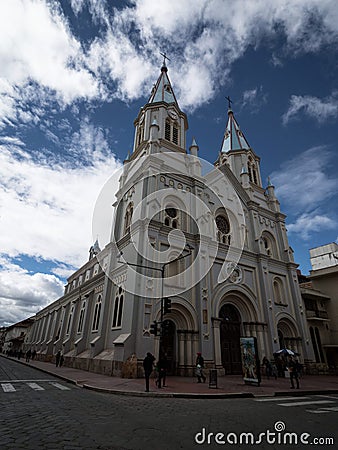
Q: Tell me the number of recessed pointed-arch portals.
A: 3